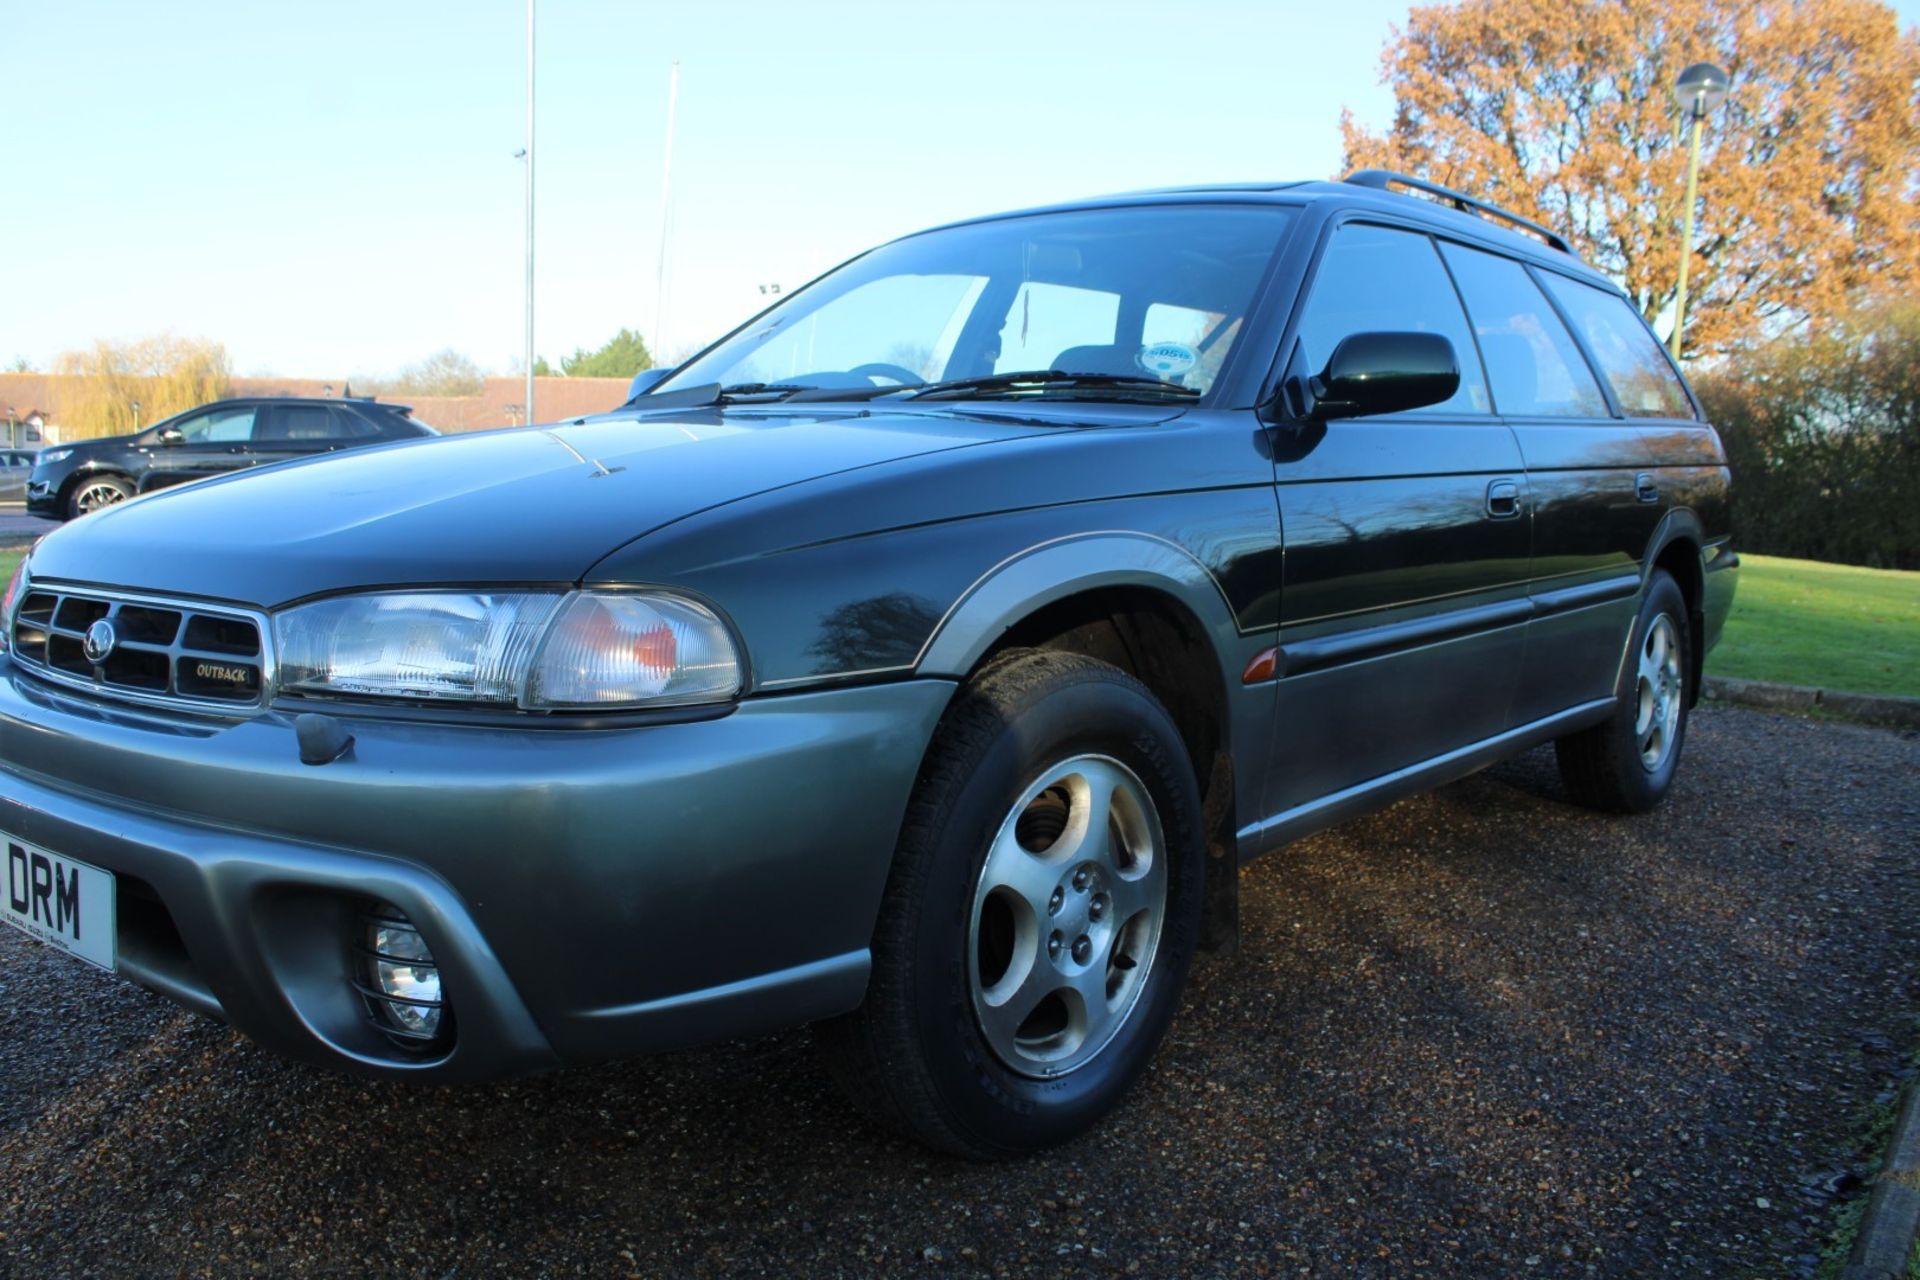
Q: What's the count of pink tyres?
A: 0